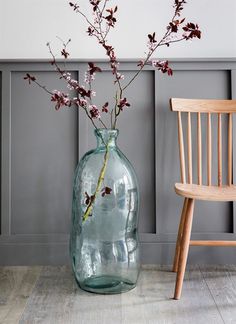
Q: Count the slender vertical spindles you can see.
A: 6